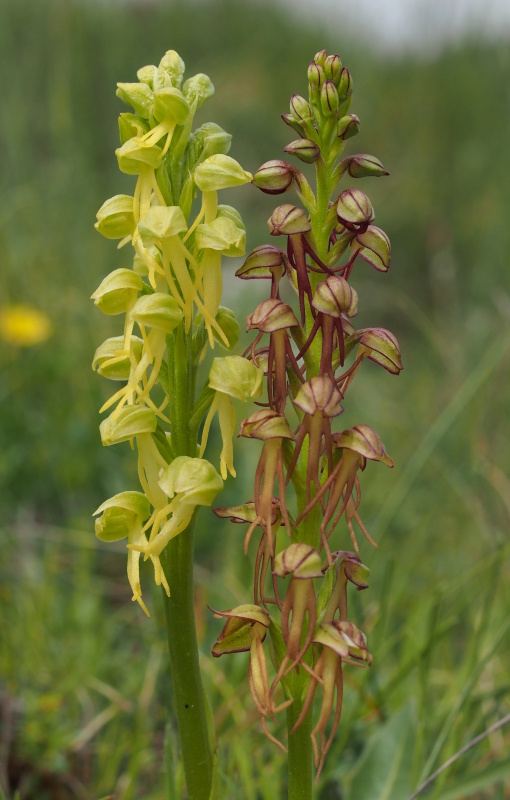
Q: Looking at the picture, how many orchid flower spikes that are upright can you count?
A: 2